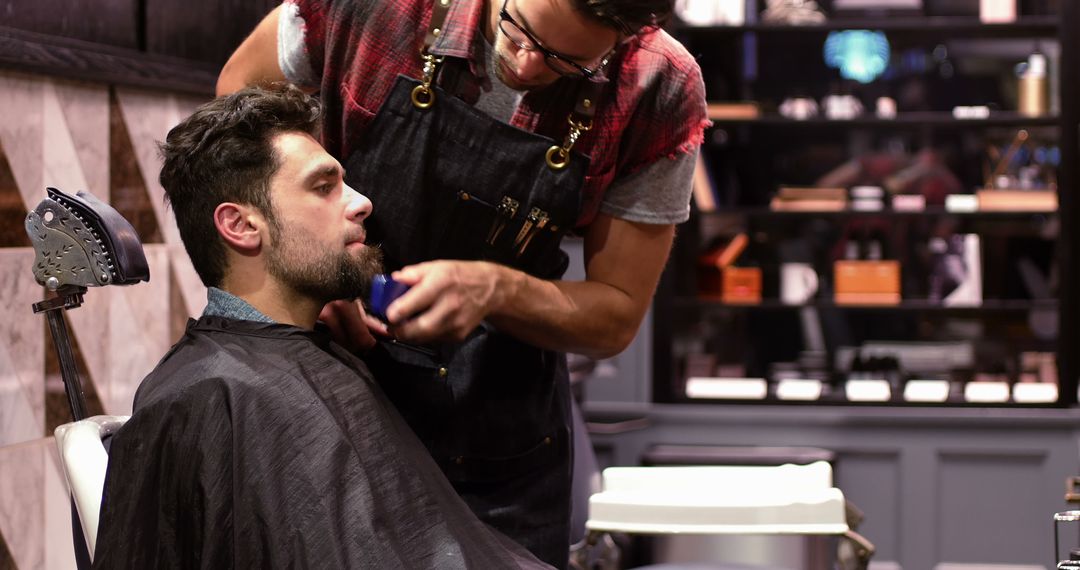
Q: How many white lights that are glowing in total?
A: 6